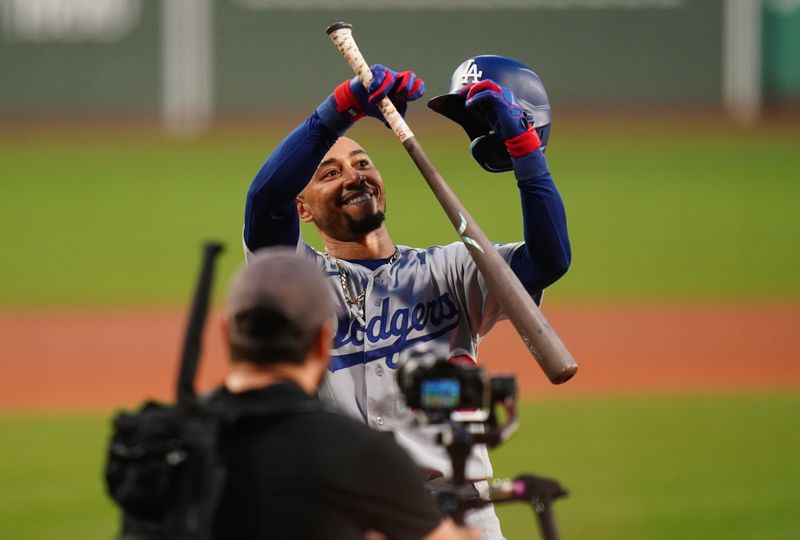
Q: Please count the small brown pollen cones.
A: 0